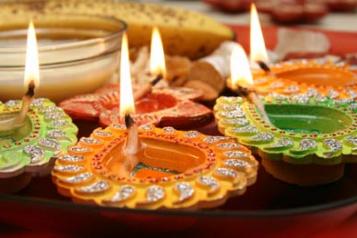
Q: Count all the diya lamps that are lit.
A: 5